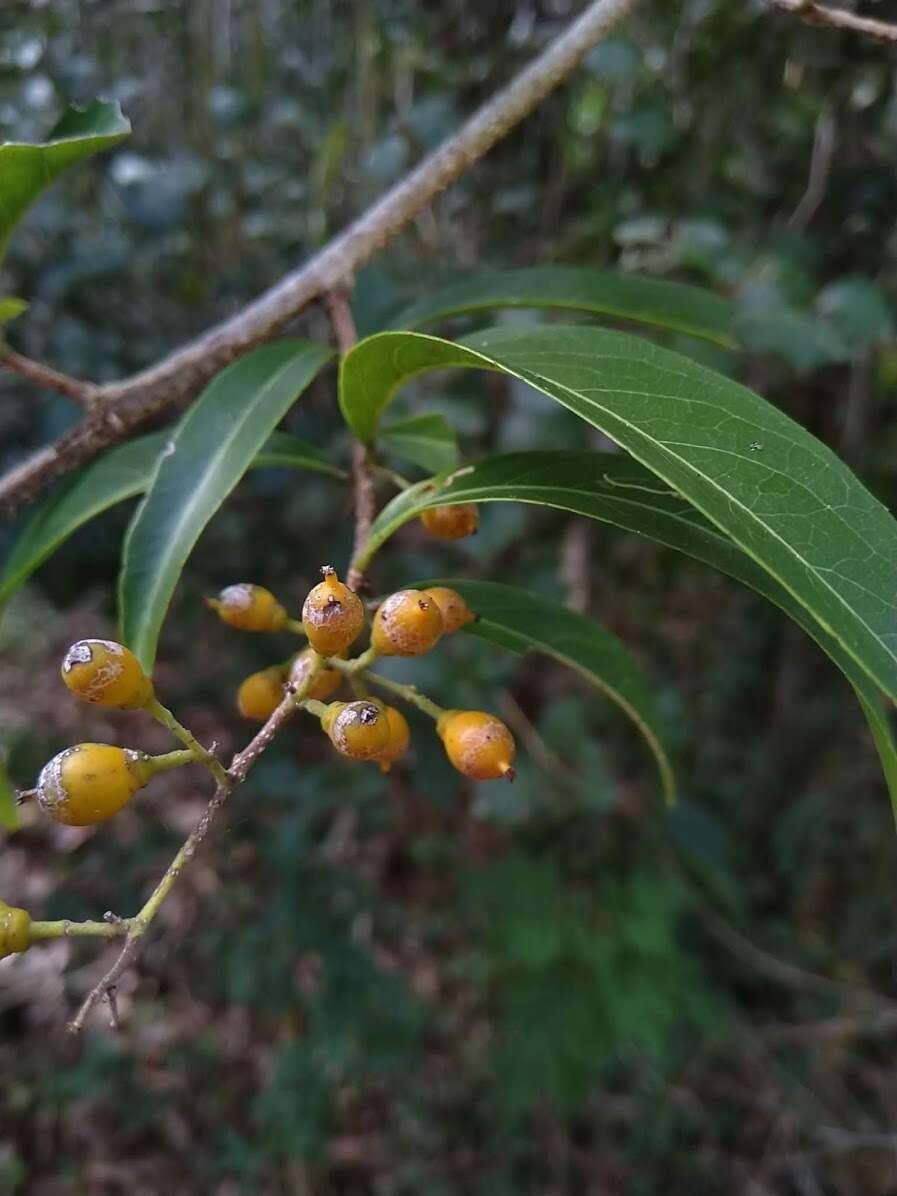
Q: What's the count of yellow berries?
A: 13